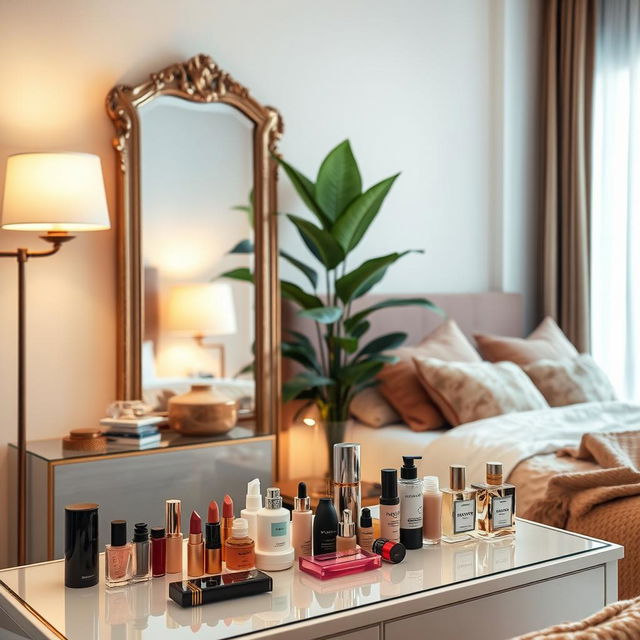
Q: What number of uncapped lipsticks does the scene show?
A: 3